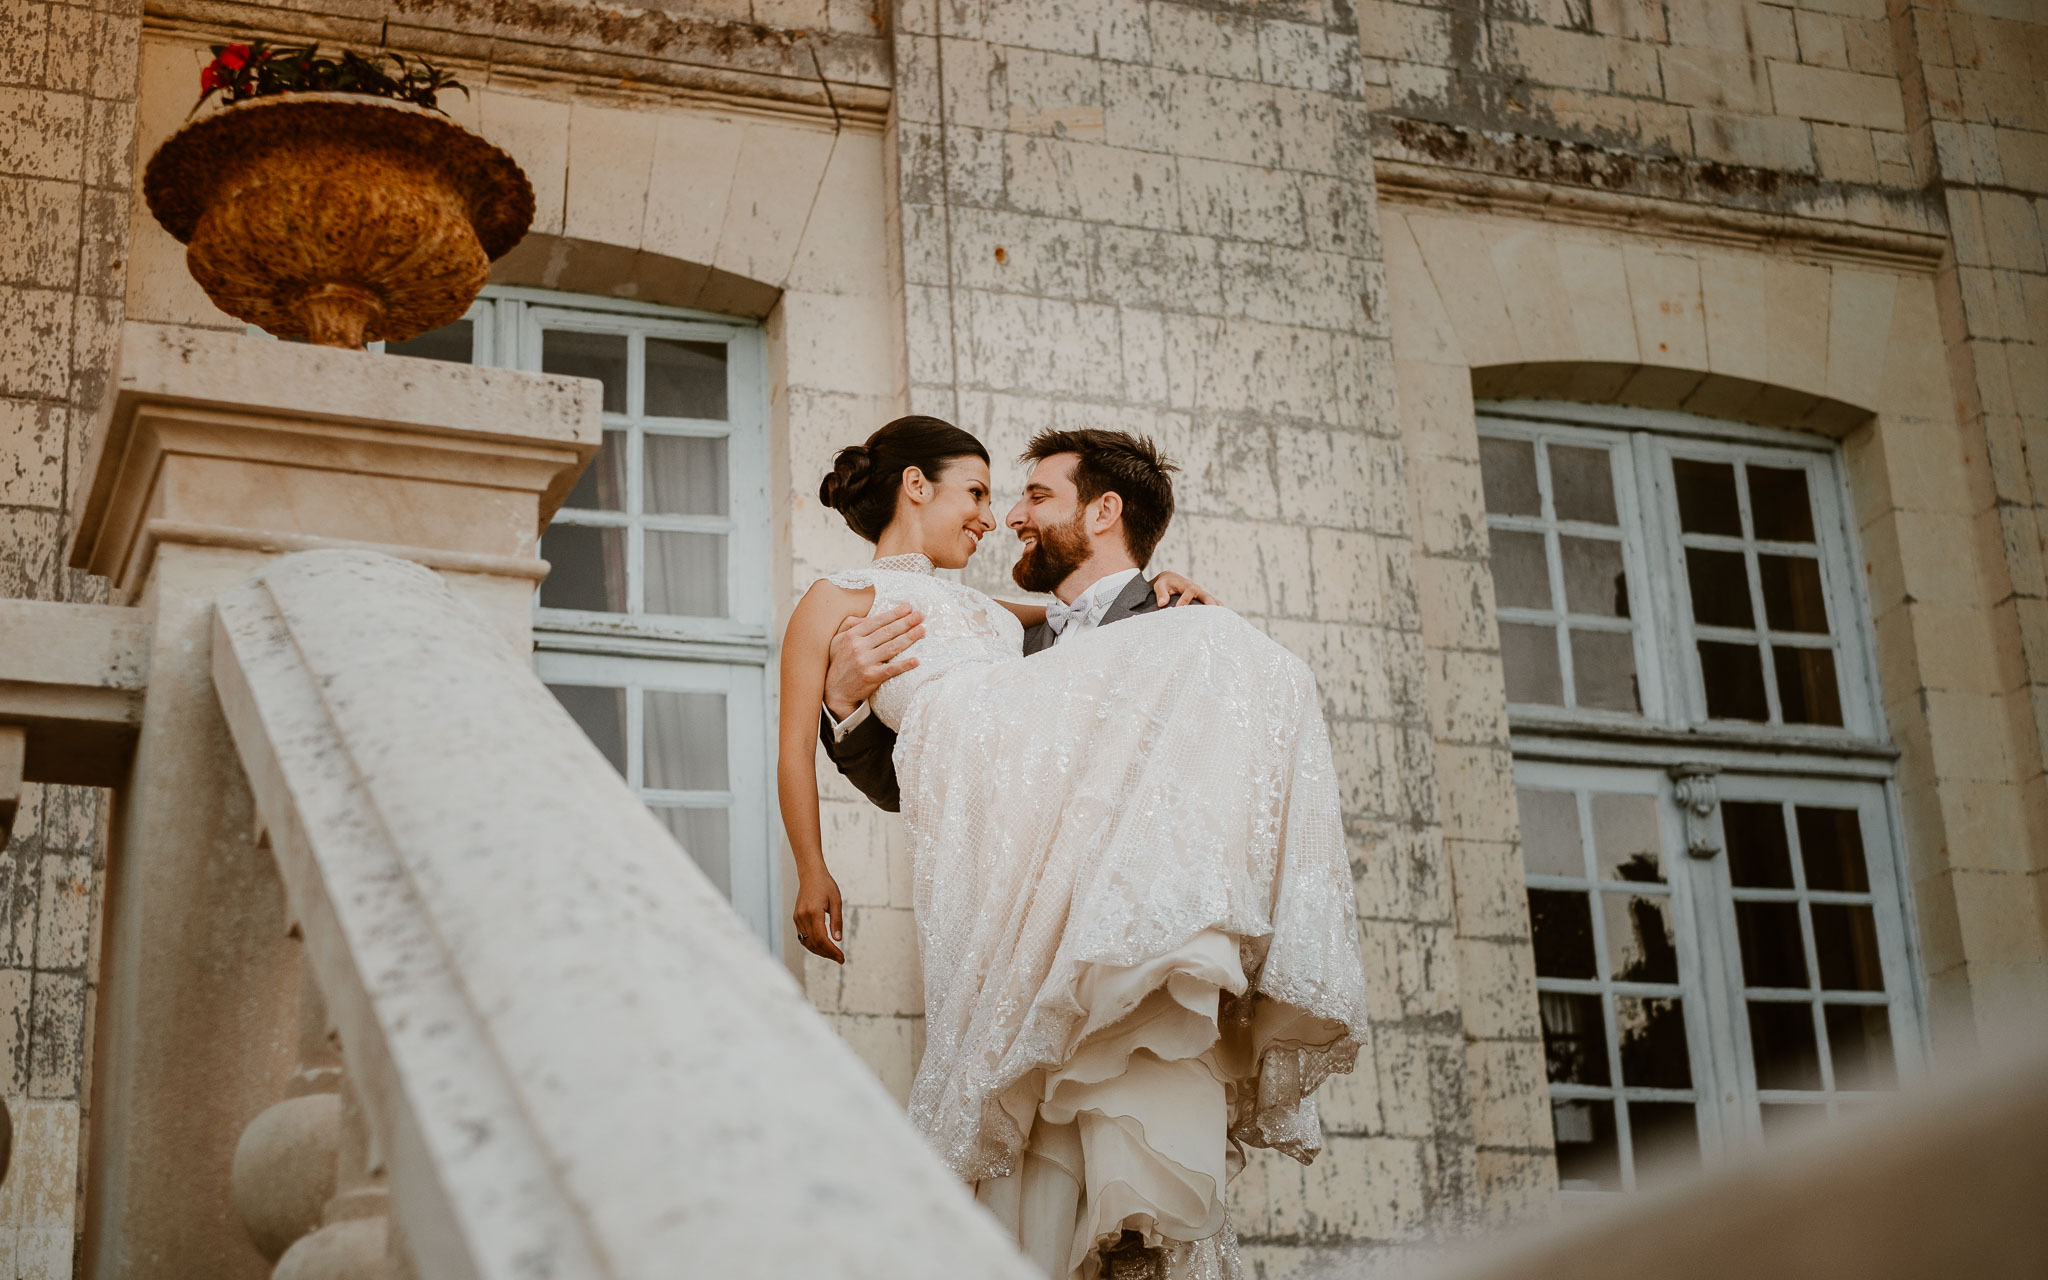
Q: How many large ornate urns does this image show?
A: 1